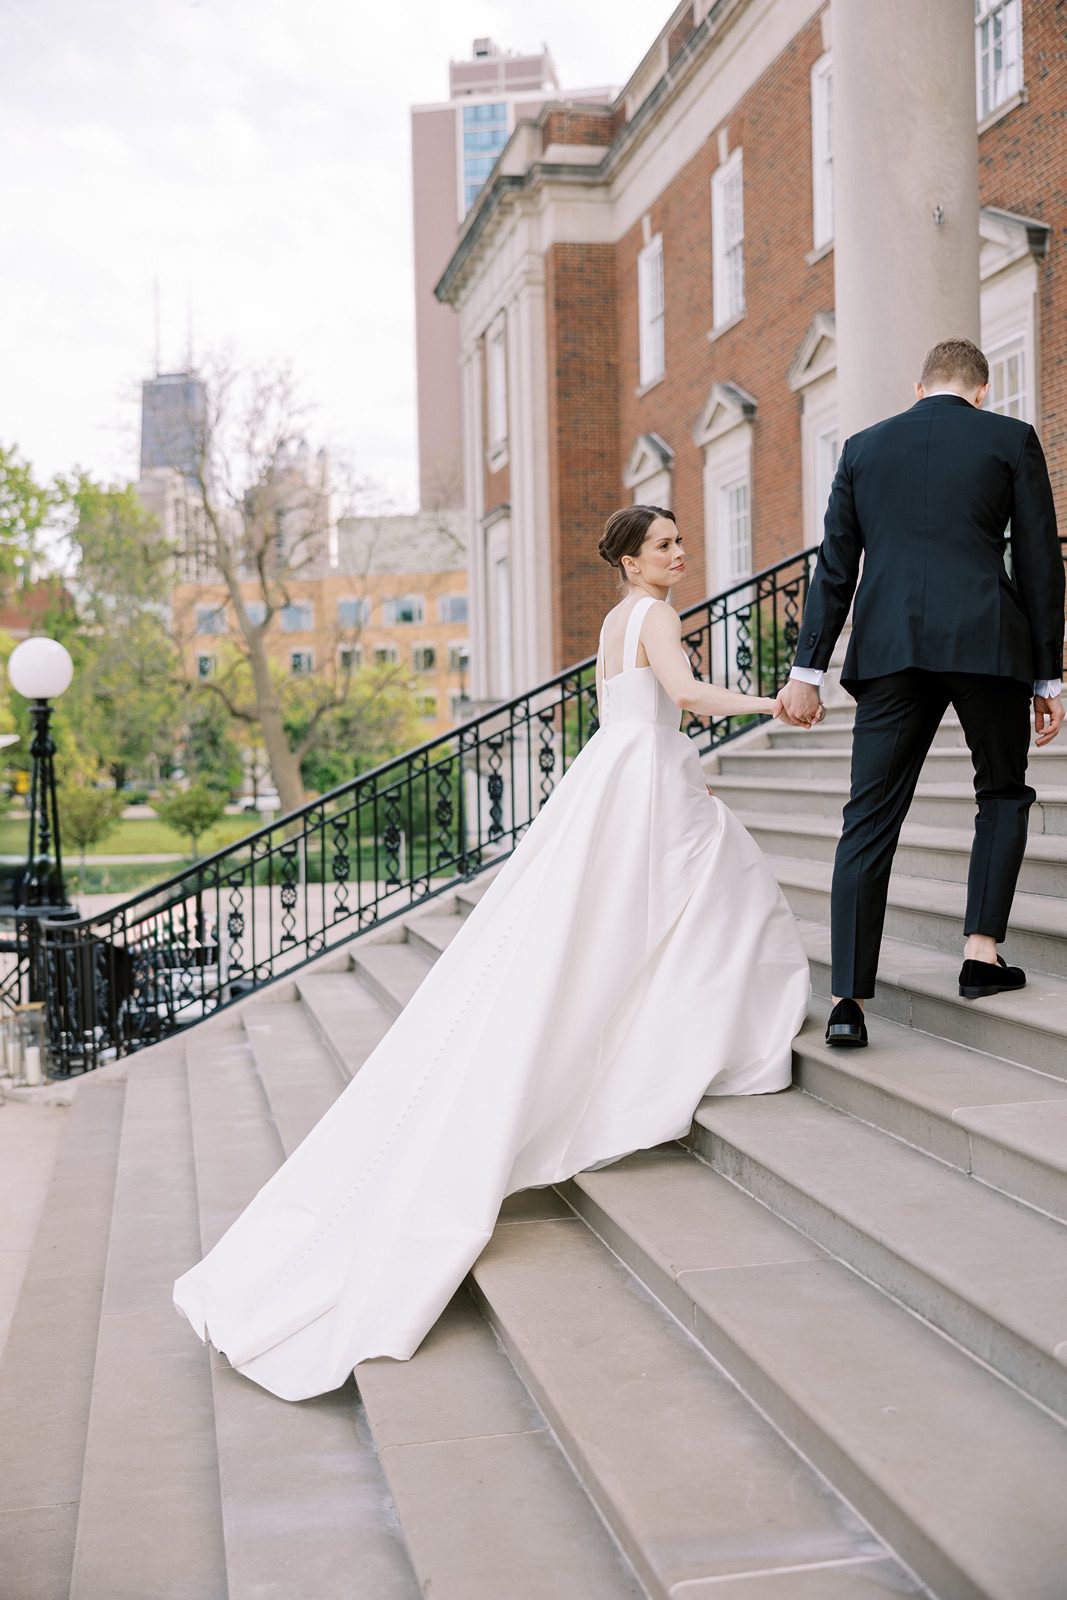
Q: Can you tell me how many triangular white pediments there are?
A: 4